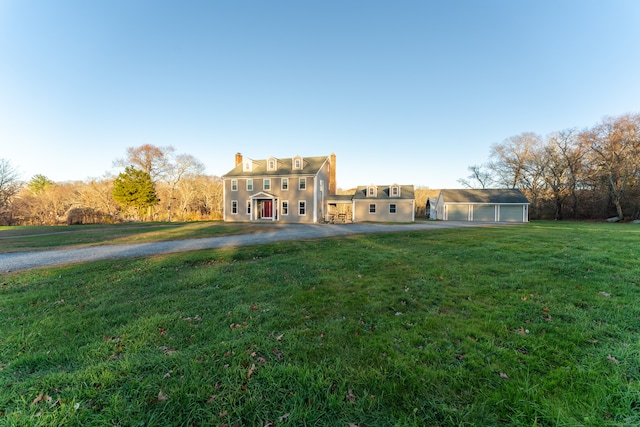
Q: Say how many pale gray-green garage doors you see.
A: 3